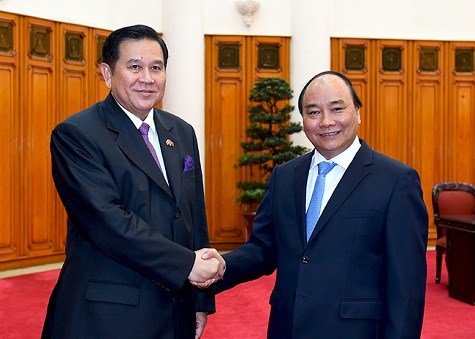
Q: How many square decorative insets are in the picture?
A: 10